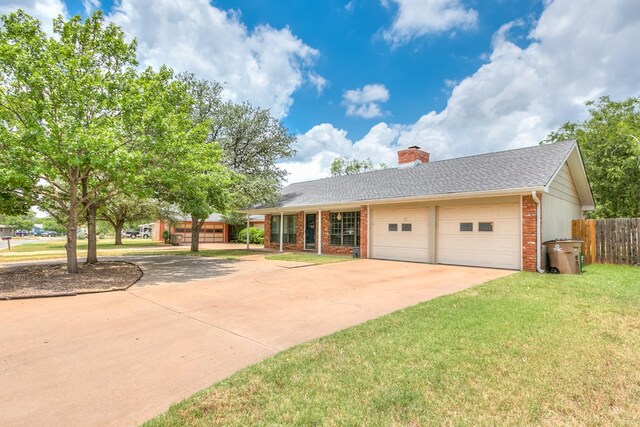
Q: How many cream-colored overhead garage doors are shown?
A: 2